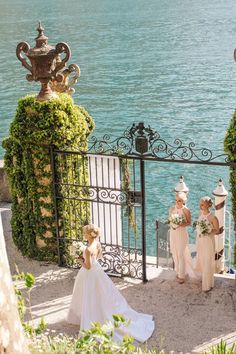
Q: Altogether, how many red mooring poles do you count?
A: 0